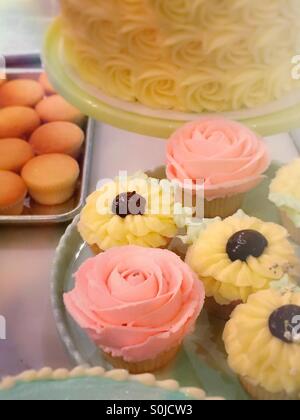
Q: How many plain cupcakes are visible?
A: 8